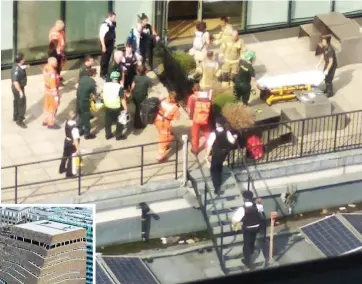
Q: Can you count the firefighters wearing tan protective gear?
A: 3